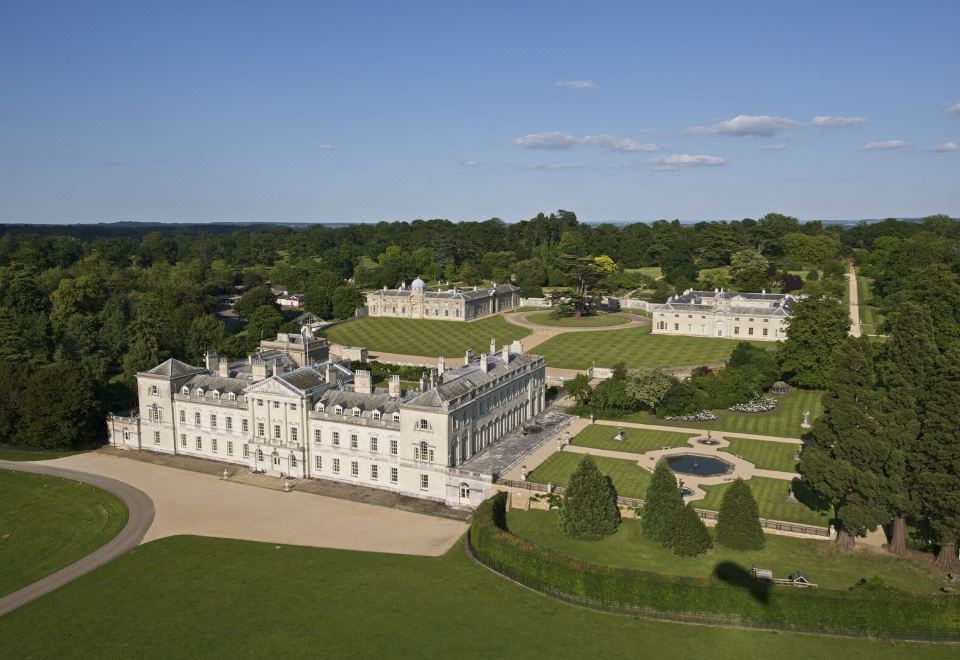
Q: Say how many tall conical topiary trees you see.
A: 4